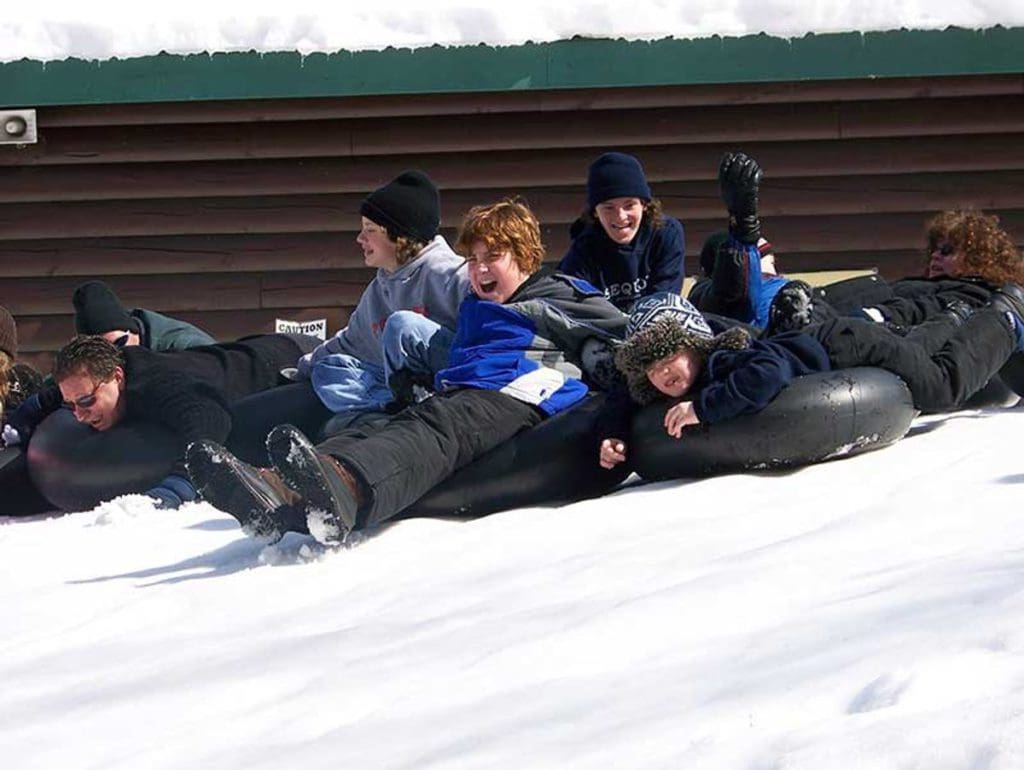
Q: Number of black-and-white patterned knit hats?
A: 1